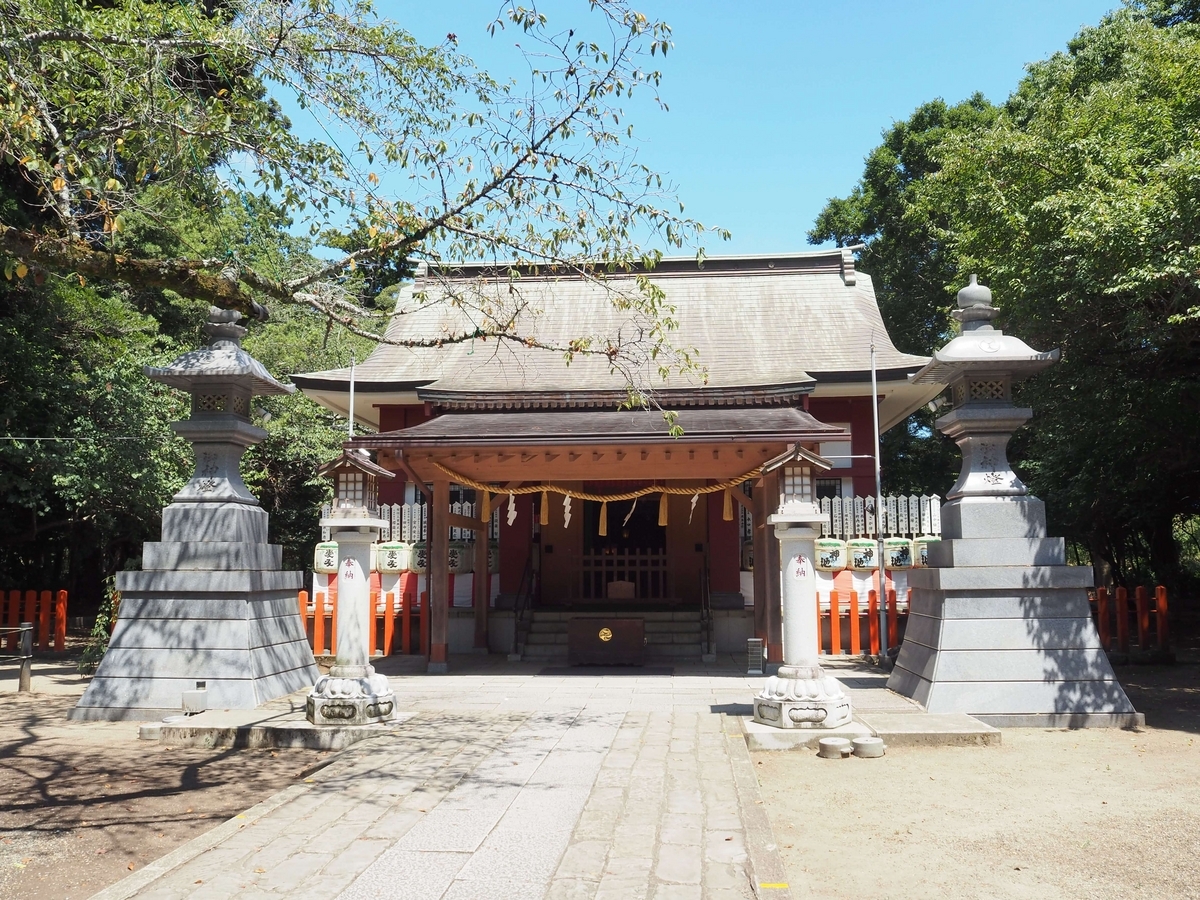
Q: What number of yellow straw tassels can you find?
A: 5